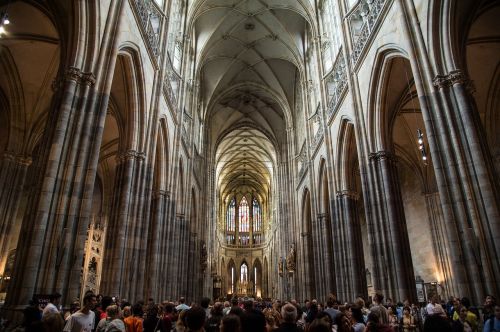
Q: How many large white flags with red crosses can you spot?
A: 0